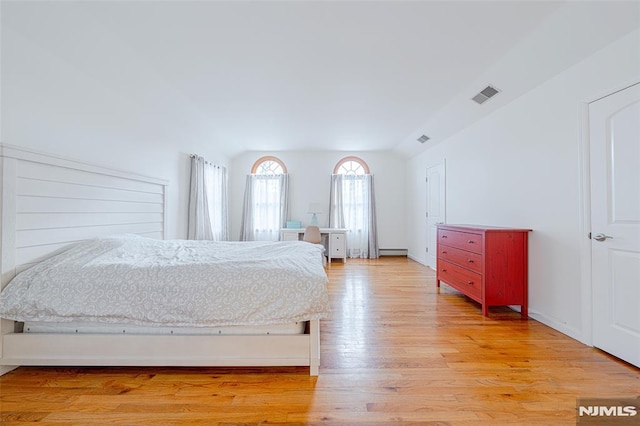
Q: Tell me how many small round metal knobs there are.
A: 8